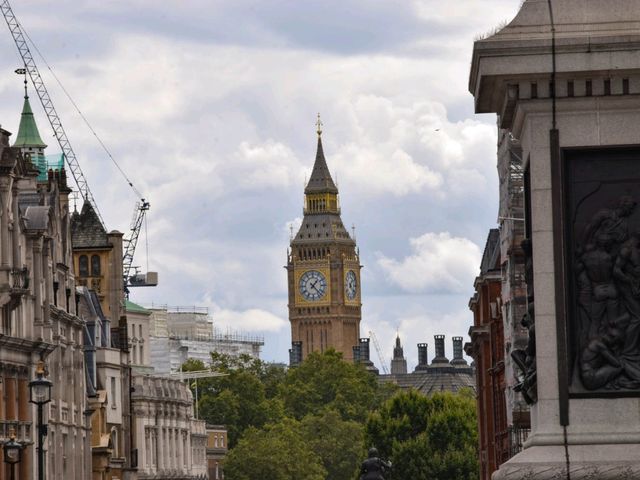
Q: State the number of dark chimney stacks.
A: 7